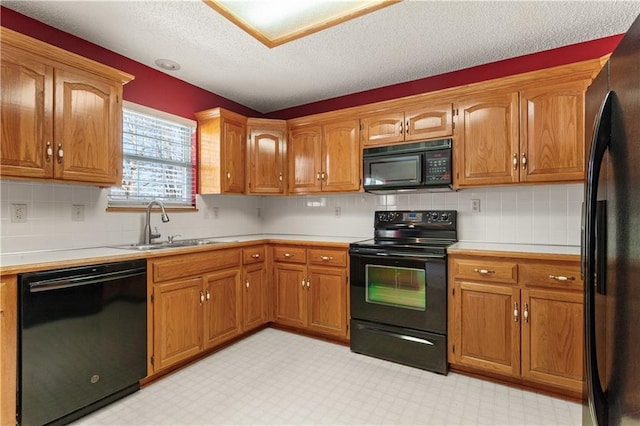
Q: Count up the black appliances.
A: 4